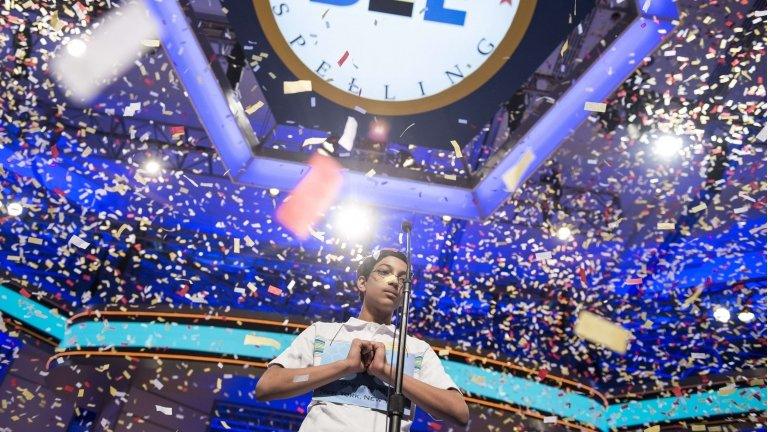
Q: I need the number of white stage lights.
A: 8